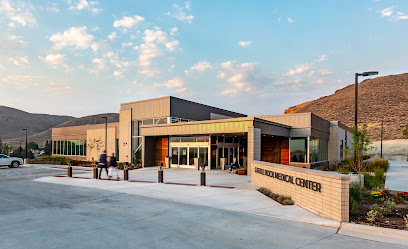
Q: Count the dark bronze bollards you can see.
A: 5